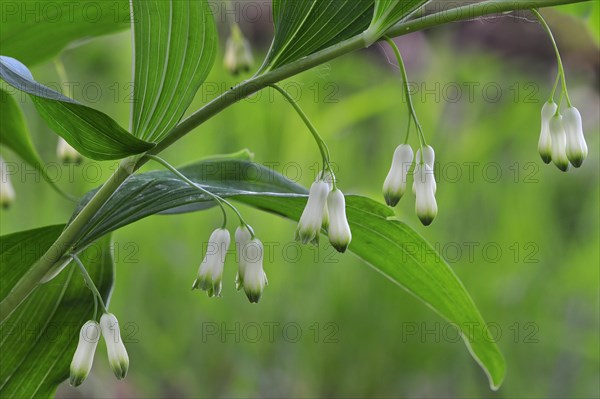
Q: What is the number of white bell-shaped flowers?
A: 14